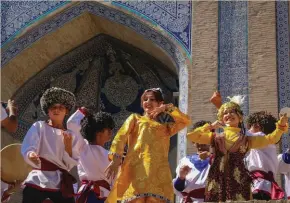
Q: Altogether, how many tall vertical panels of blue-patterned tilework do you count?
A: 2